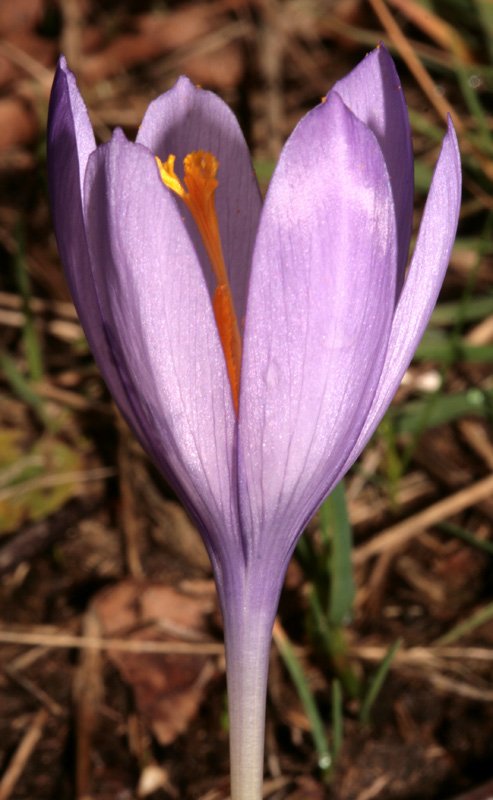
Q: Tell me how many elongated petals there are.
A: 6